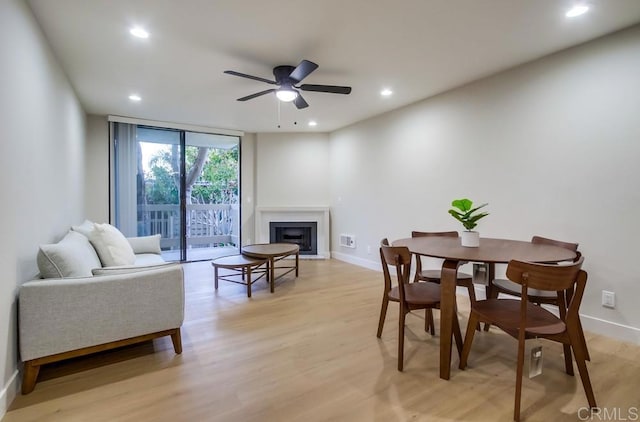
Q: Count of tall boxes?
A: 0